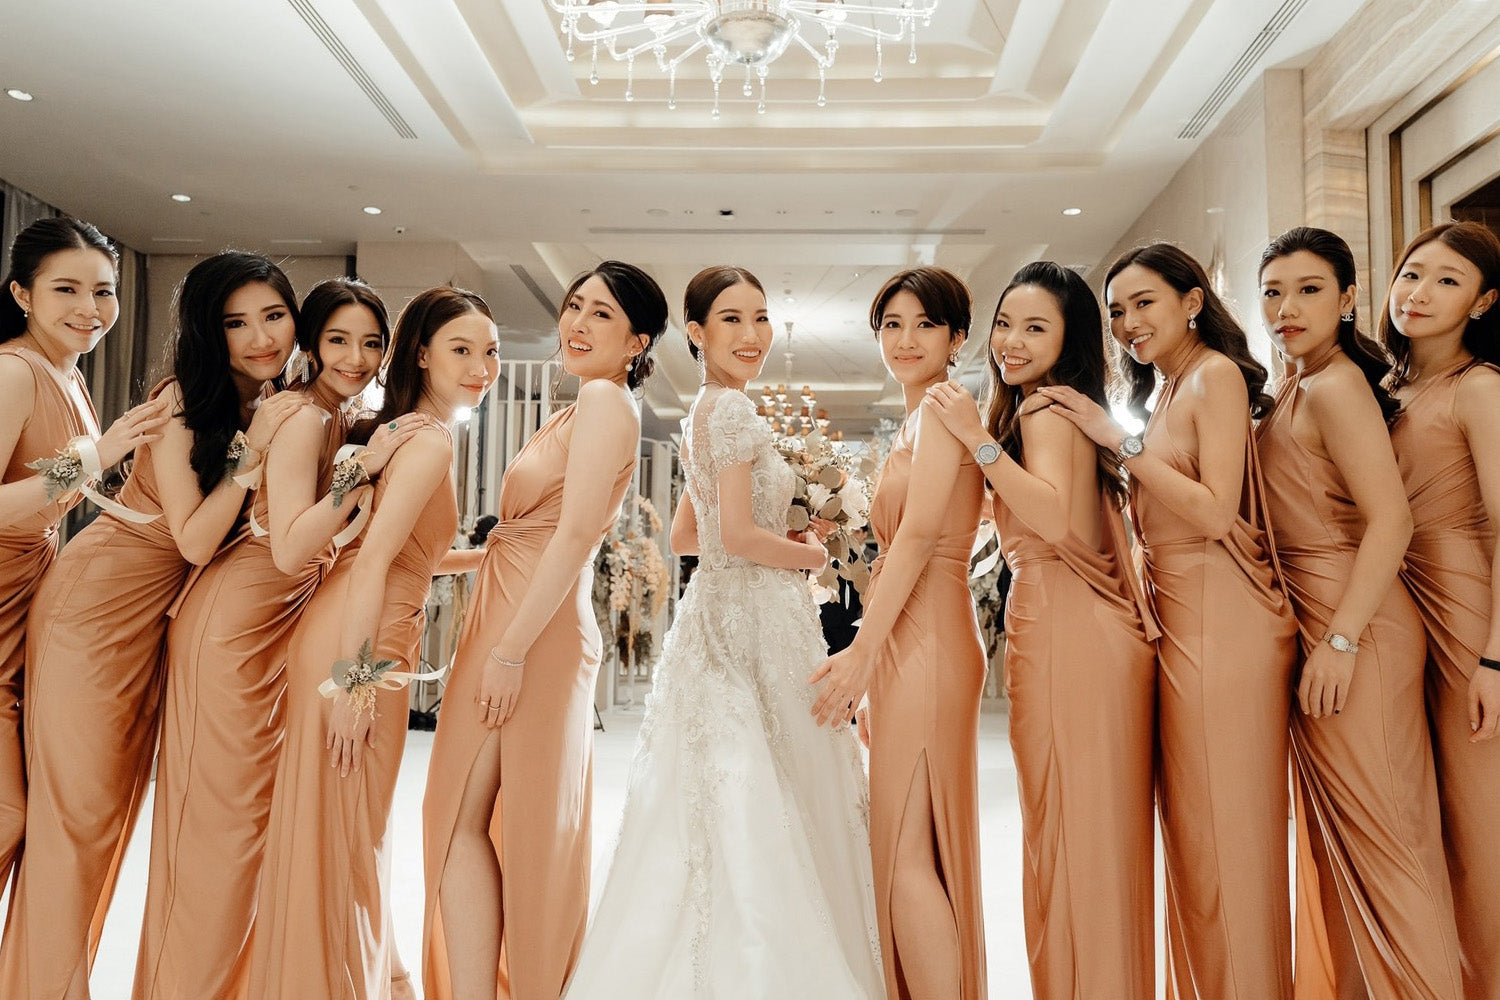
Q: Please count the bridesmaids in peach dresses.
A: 10